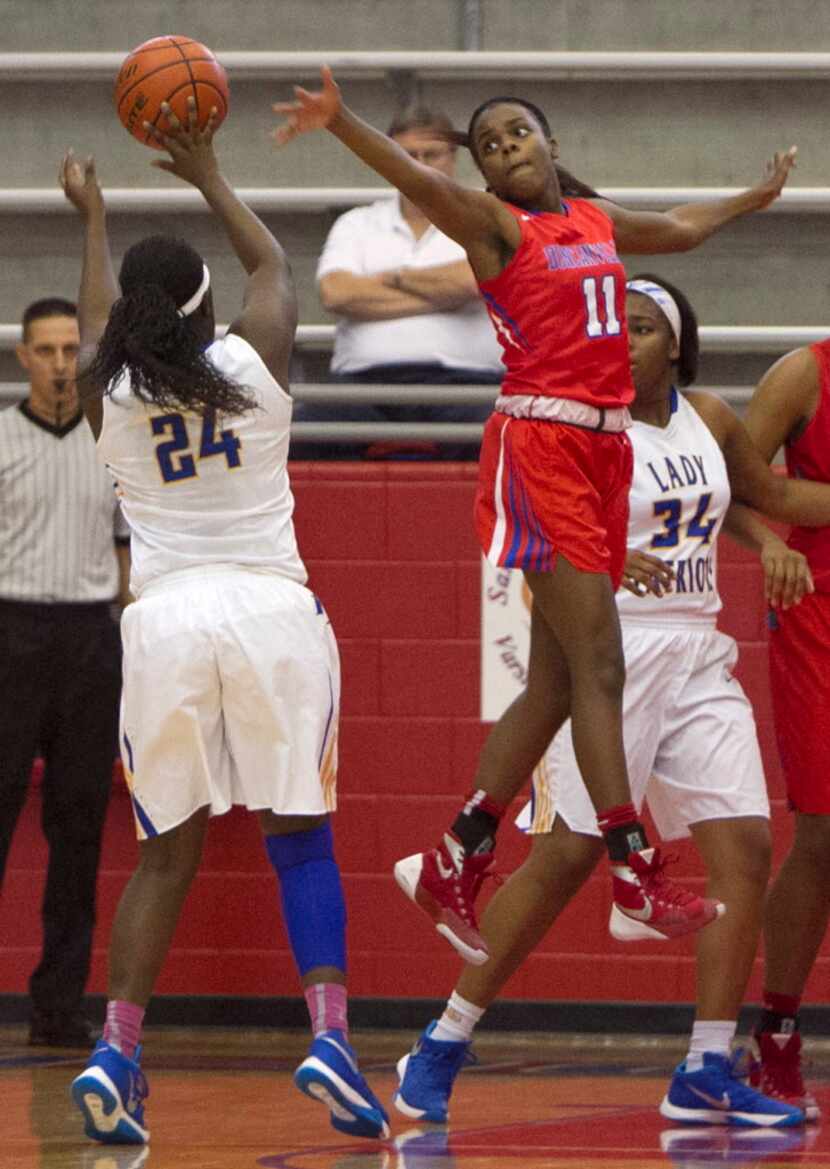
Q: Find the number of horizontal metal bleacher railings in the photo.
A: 5